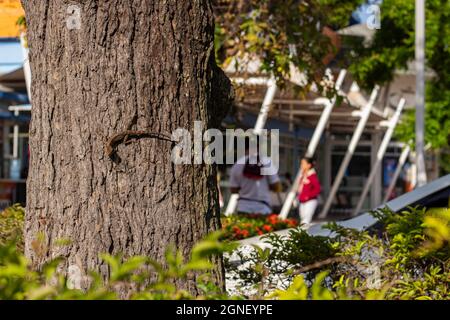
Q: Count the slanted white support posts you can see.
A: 5